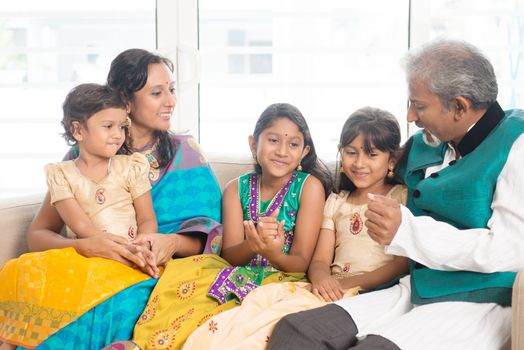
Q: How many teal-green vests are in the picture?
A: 1